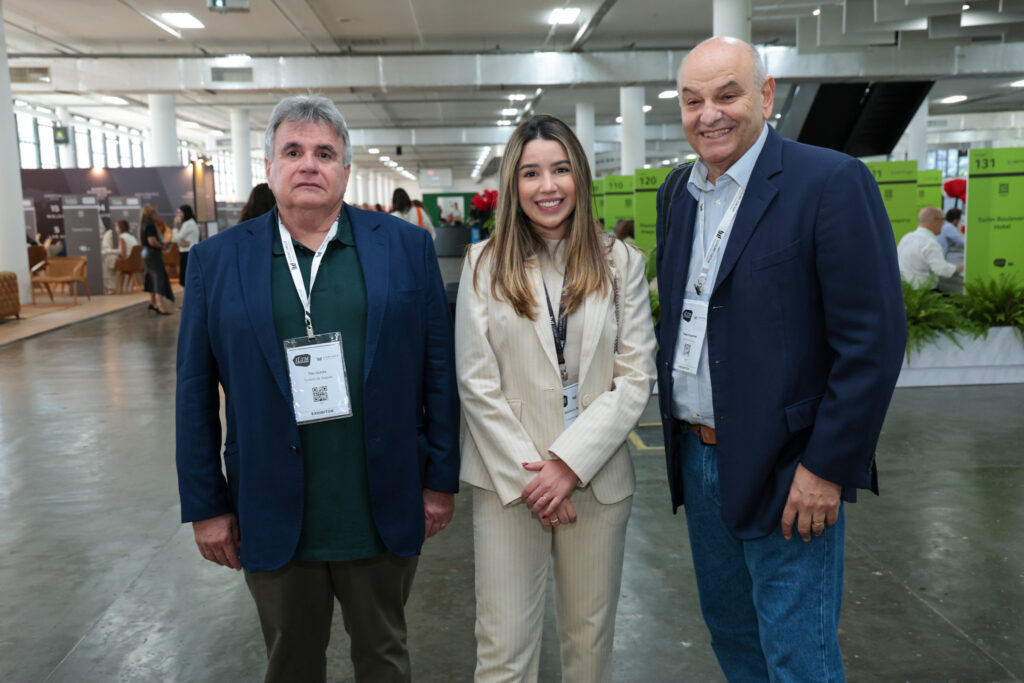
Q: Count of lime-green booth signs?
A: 6